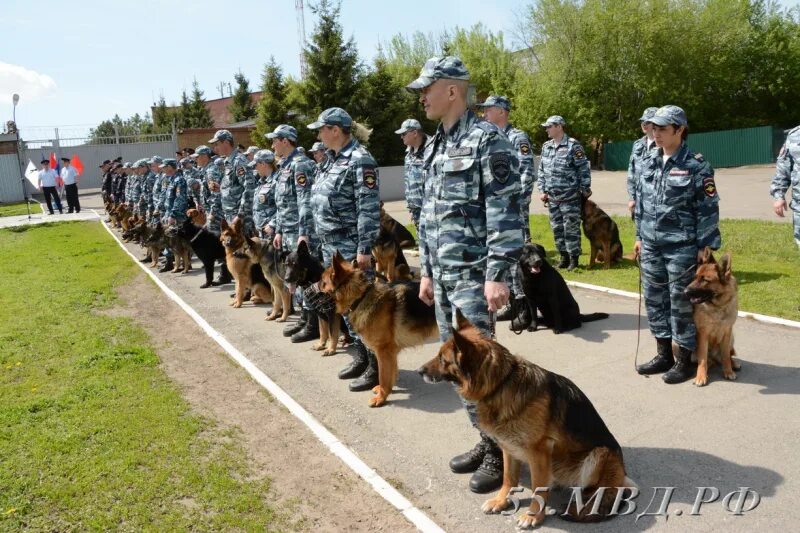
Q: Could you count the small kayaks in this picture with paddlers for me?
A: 0